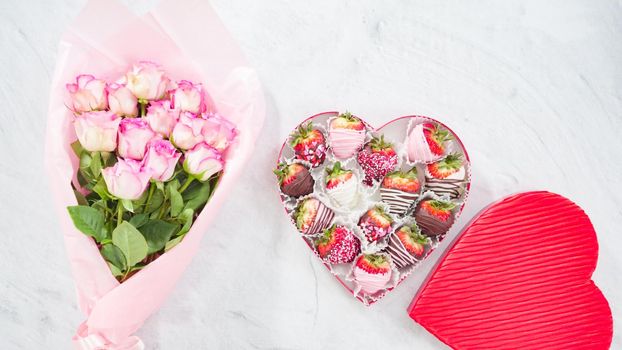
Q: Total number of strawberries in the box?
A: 14